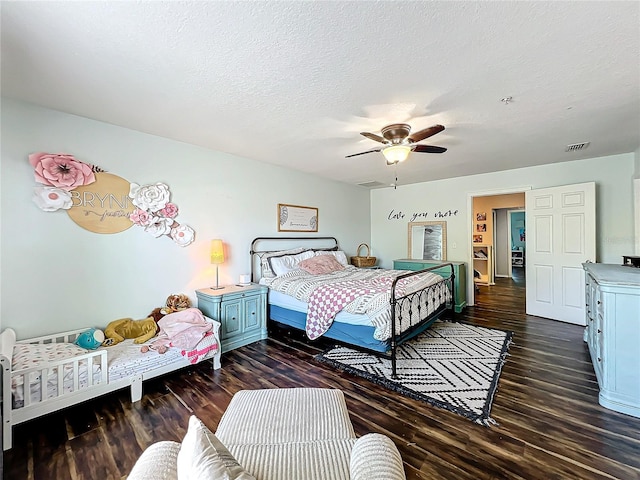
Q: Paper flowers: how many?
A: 7